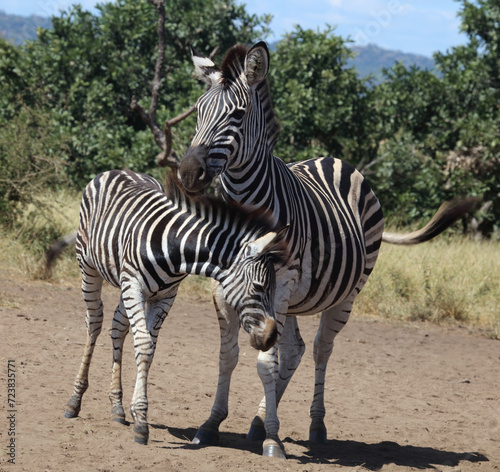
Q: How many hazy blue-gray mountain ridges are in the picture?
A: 2